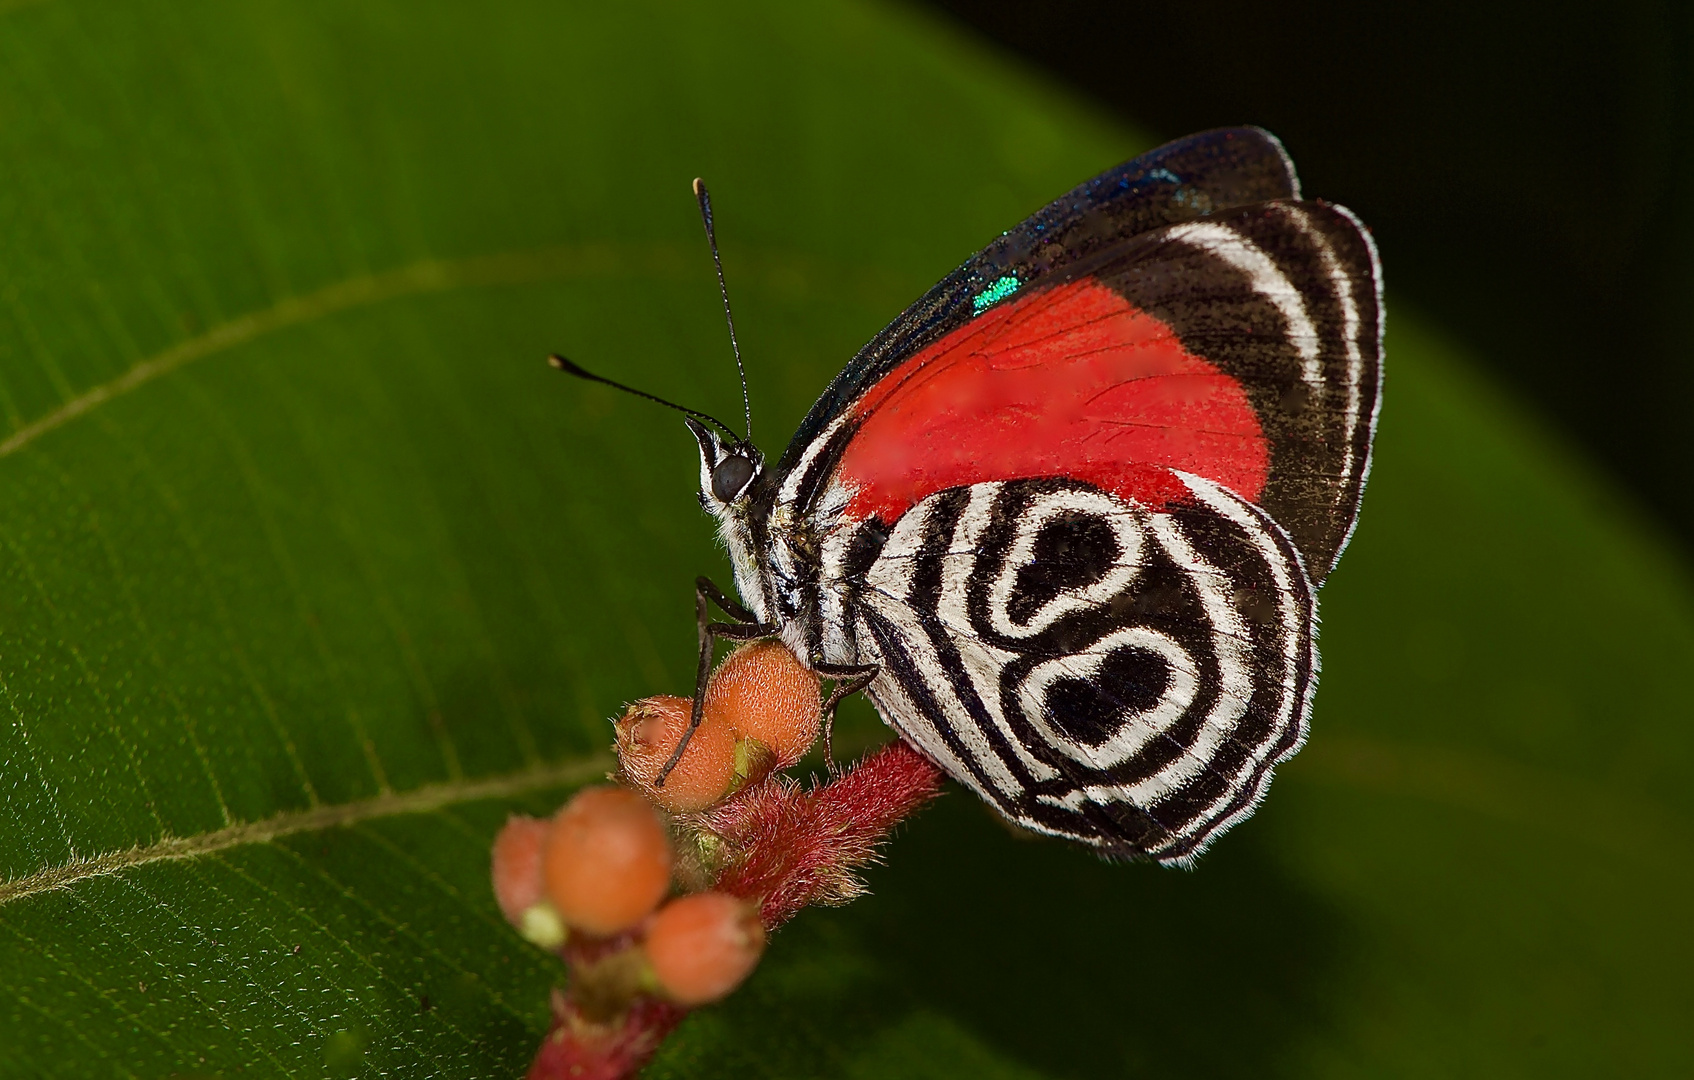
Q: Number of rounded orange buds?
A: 5